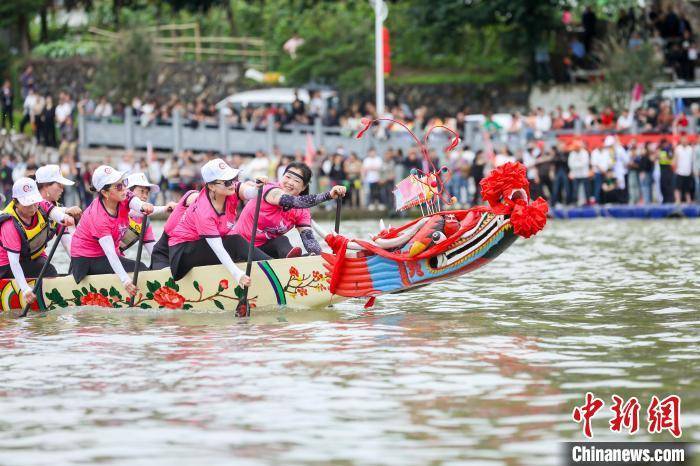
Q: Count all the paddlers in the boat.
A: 7